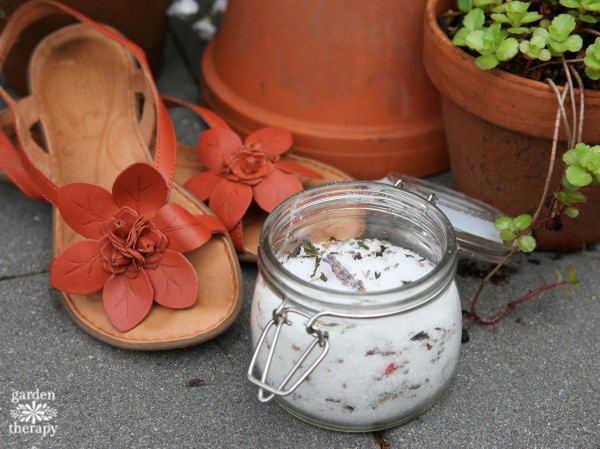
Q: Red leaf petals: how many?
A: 12